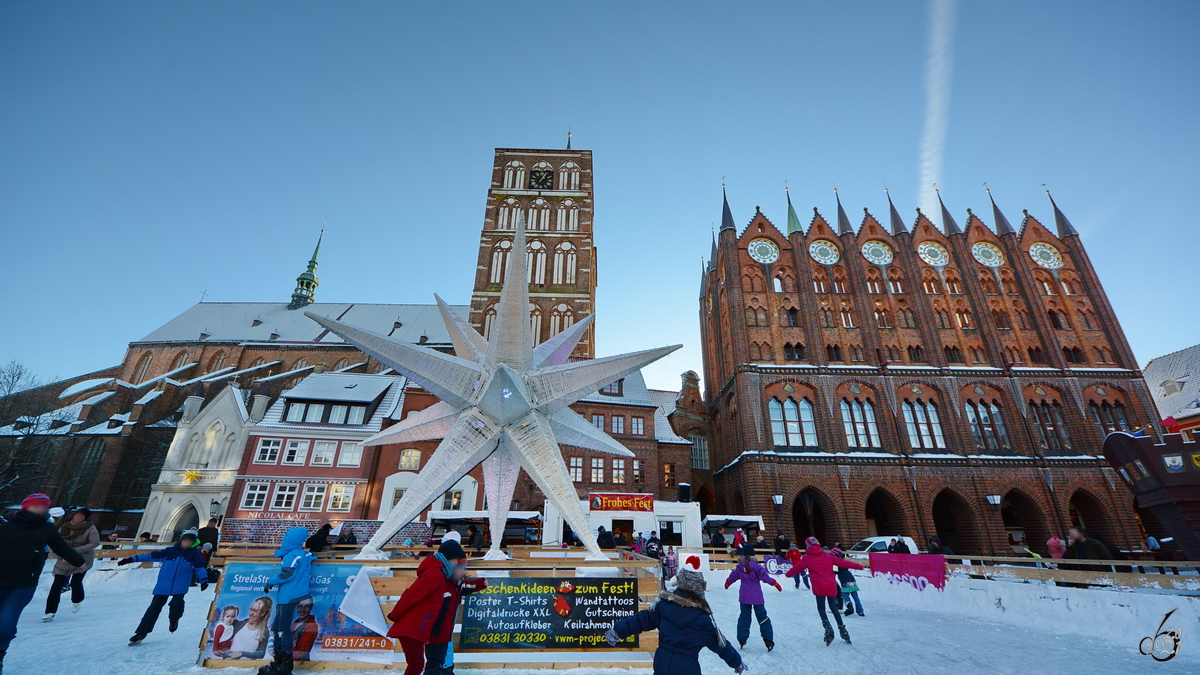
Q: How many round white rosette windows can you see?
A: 6